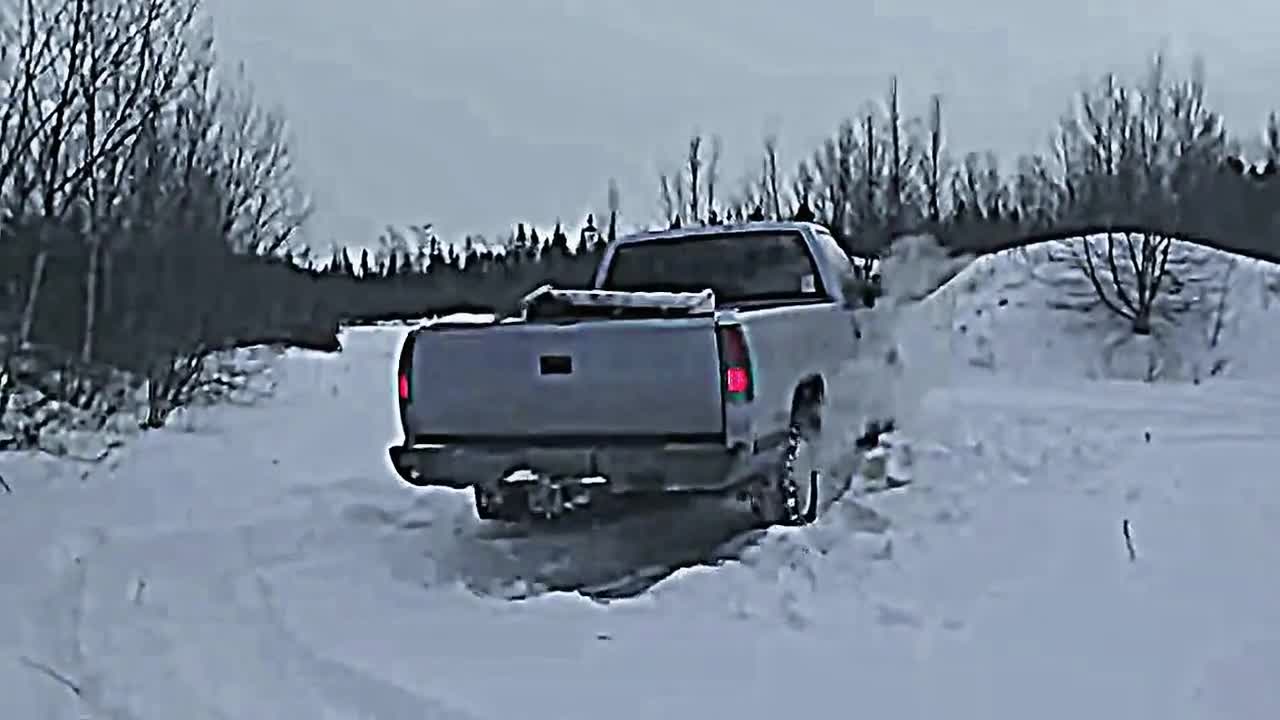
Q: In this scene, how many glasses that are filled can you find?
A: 0